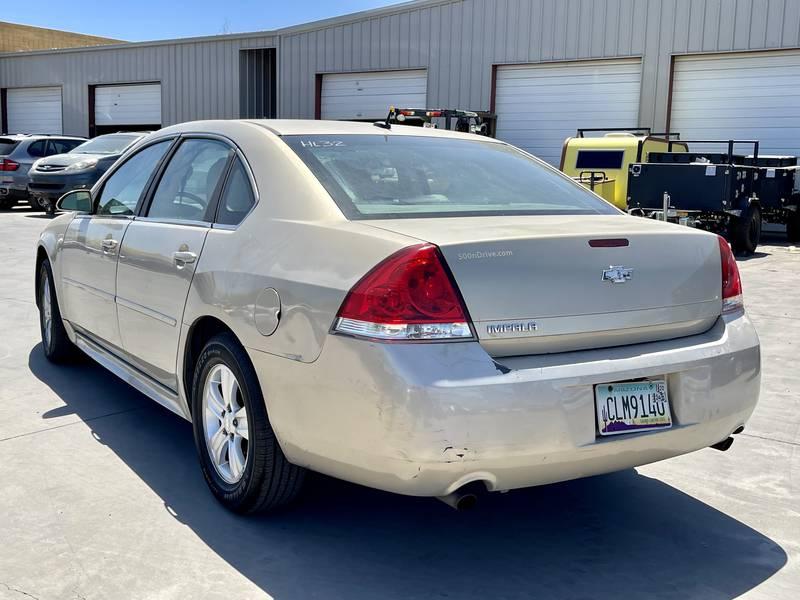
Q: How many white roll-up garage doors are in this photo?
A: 5